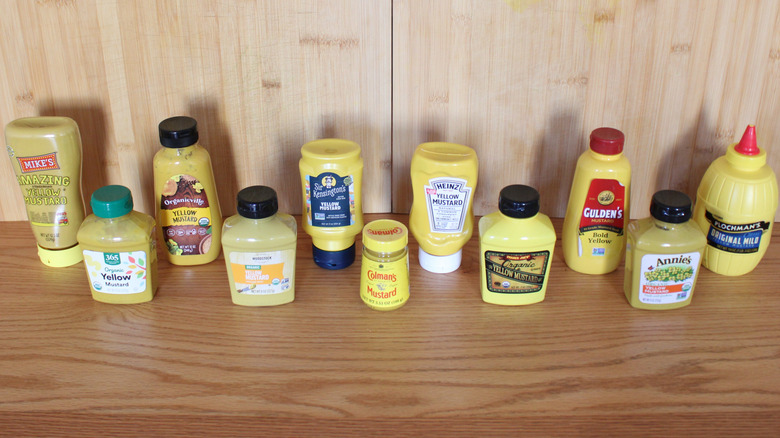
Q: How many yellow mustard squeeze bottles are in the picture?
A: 10